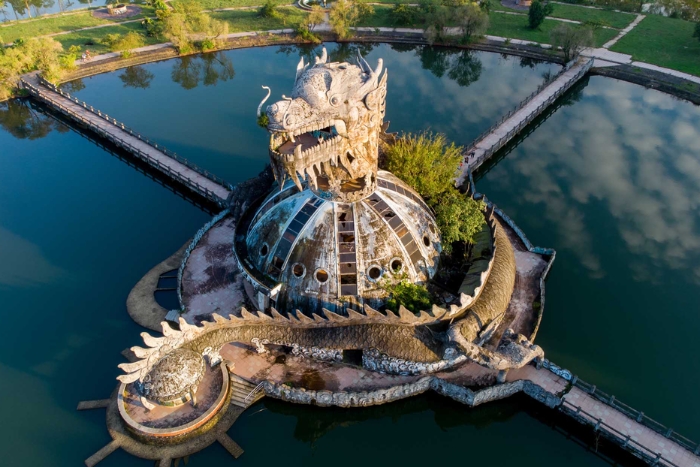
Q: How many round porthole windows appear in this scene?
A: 7